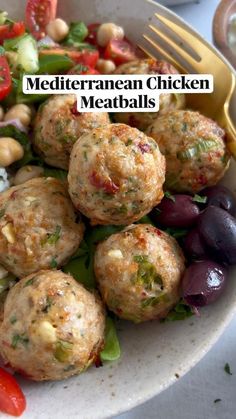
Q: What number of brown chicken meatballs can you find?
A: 7